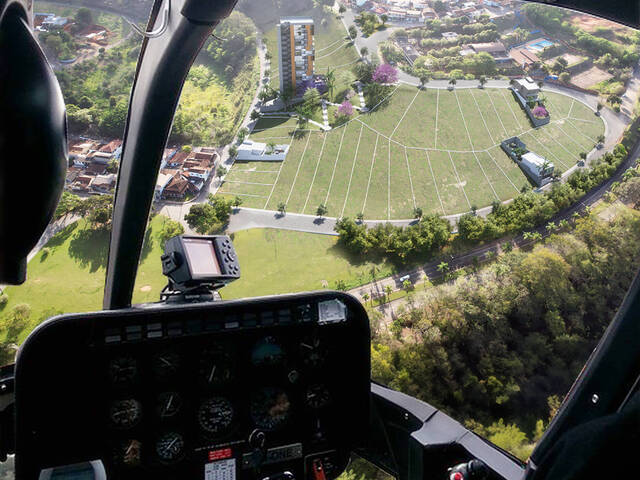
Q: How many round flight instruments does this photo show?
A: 12